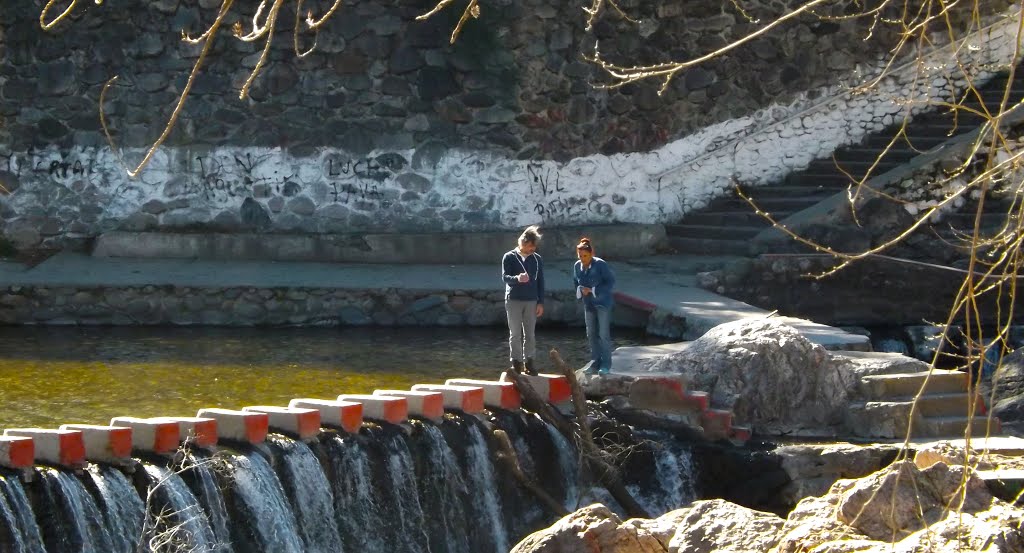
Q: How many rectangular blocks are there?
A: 13